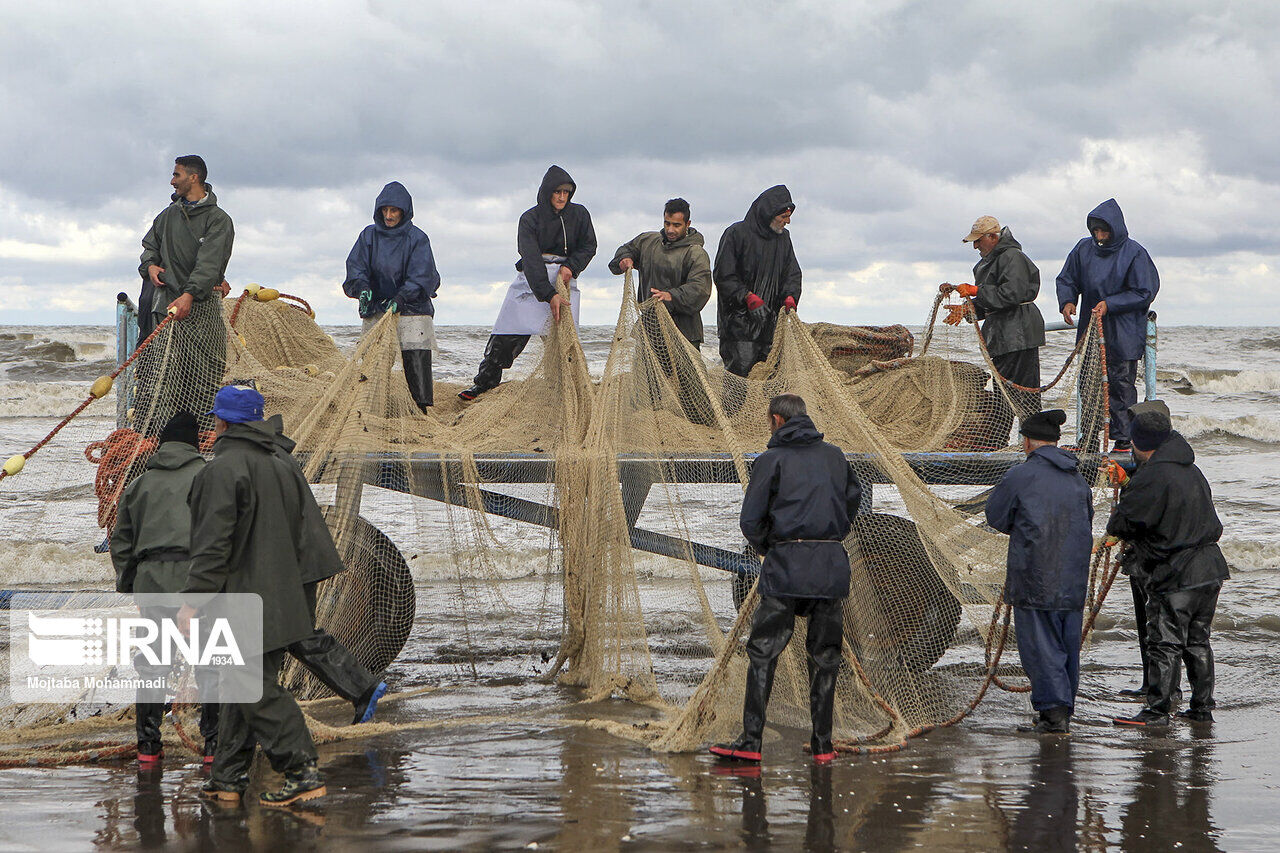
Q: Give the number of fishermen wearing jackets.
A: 14